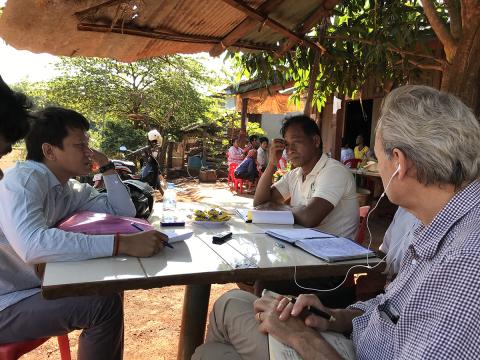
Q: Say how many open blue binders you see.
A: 1